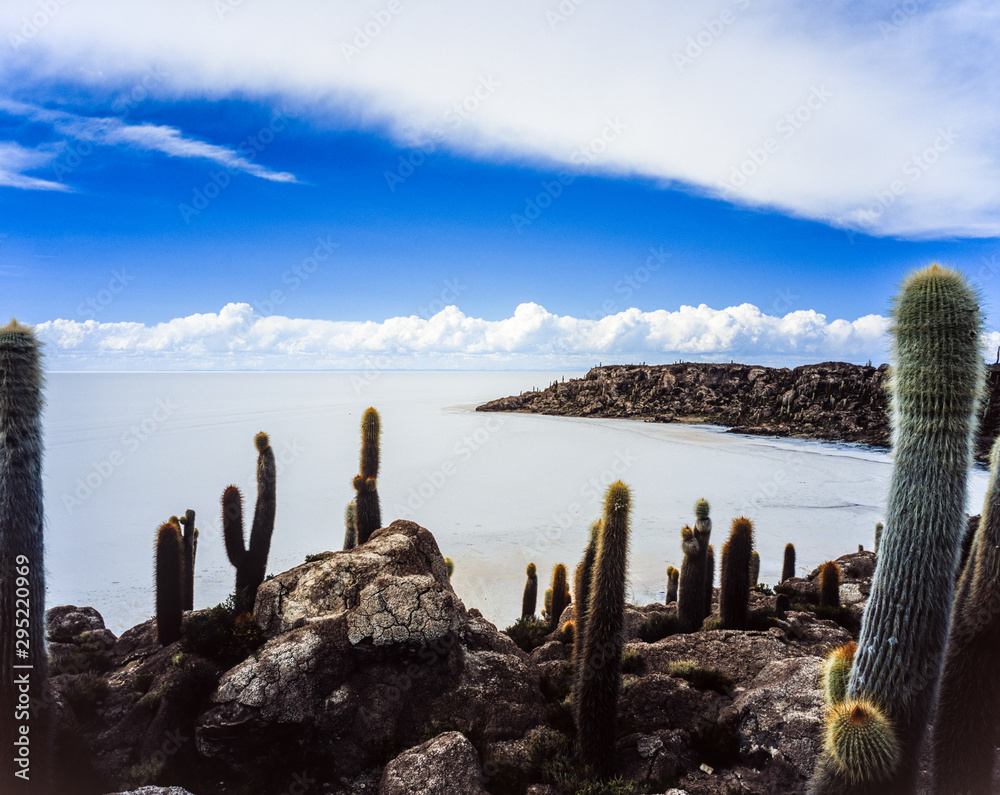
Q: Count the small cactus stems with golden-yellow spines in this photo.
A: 2